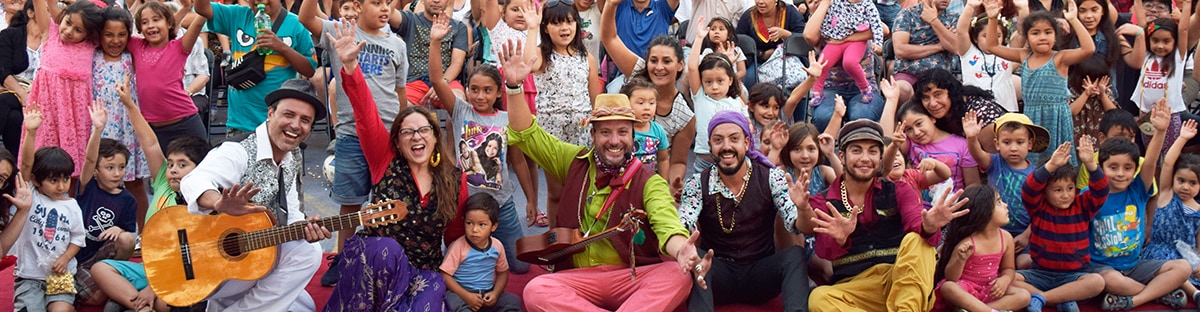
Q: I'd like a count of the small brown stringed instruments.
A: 1